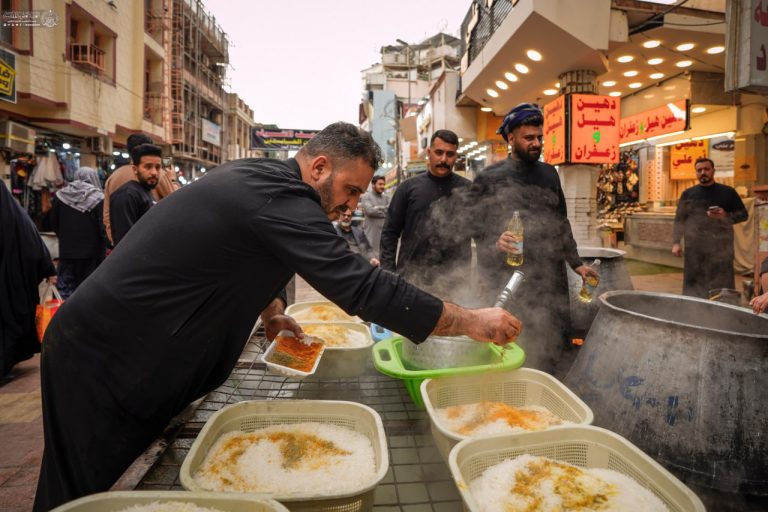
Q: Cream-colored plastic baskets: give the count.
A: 6